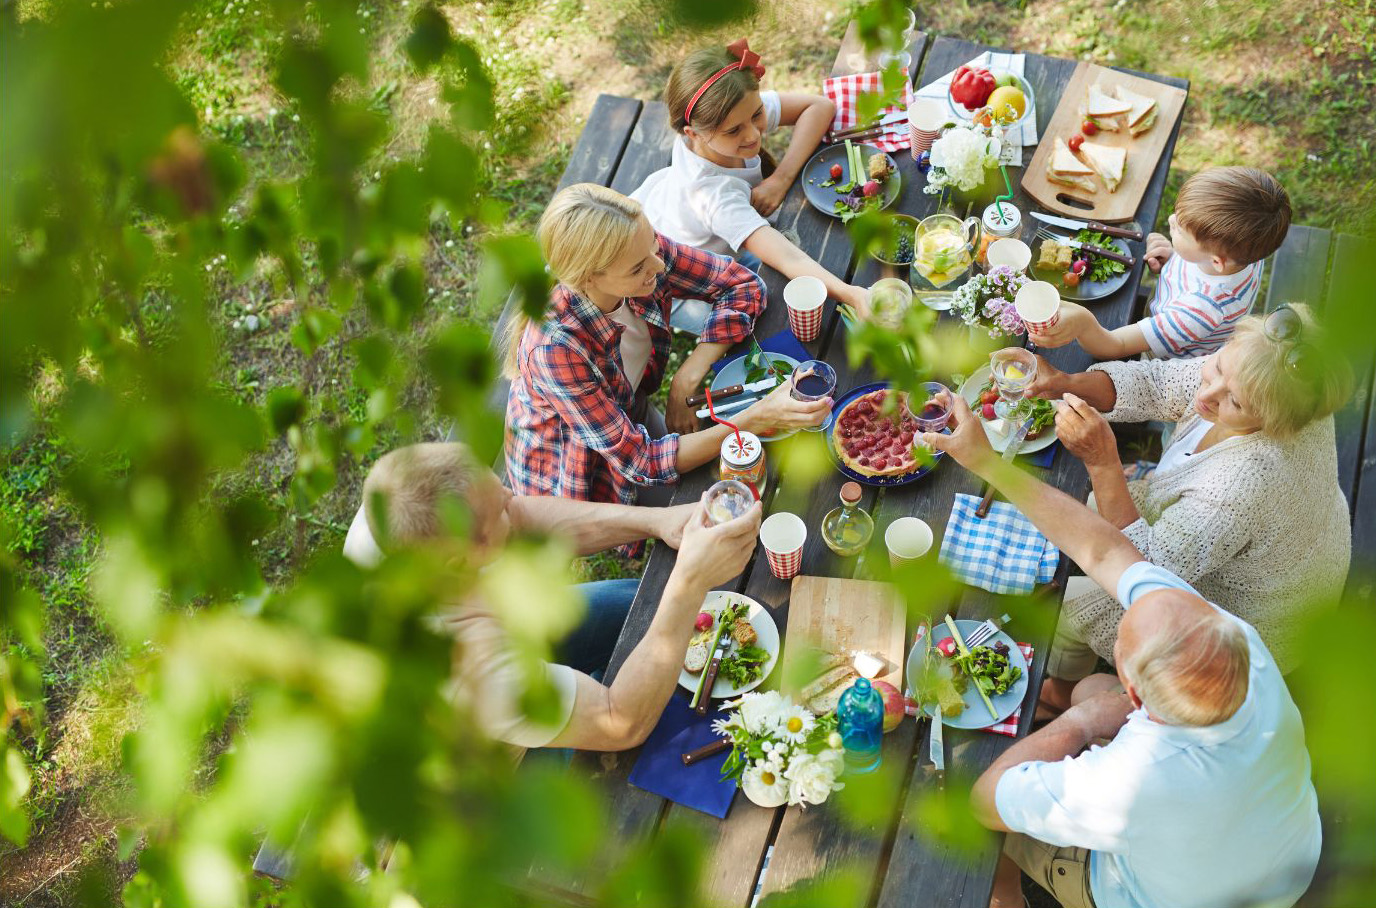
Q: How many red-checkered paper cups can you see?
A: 3